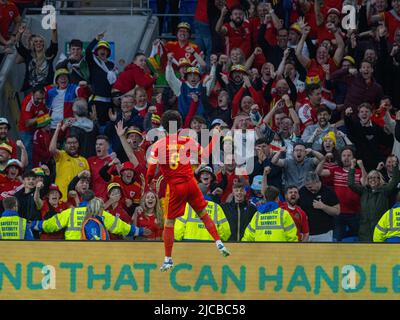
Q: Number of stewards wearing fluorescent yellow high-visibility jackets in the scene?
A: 5